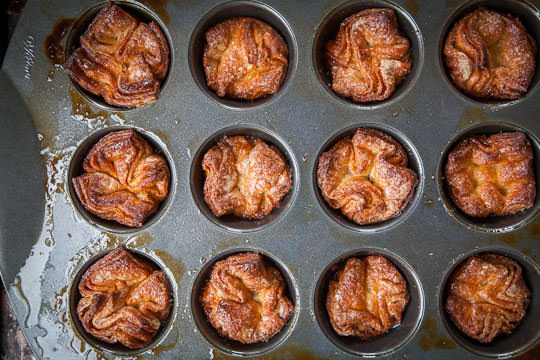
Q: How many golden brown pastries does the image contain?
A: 12